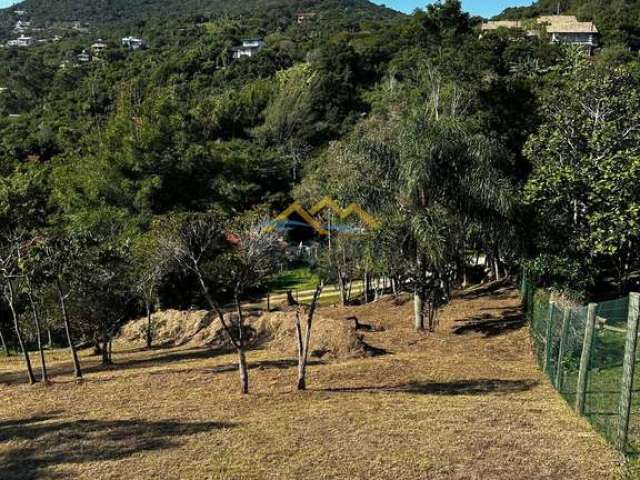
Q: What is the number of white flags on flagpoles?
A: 0